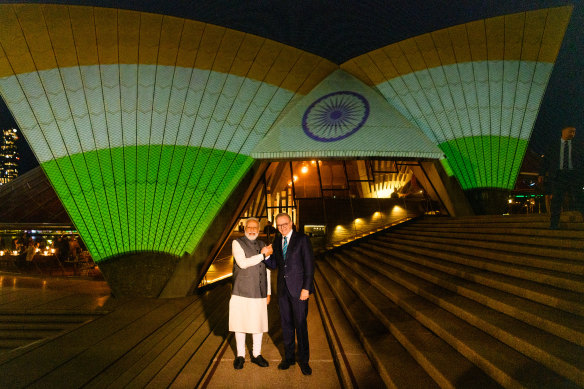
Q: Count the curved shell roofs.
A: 2